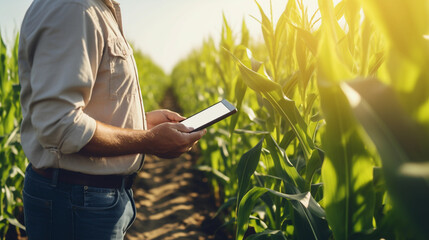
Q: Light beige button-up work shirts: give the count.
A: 1